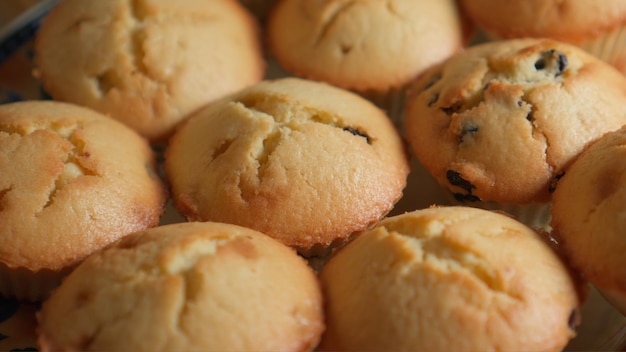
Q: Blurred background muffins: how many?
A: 3